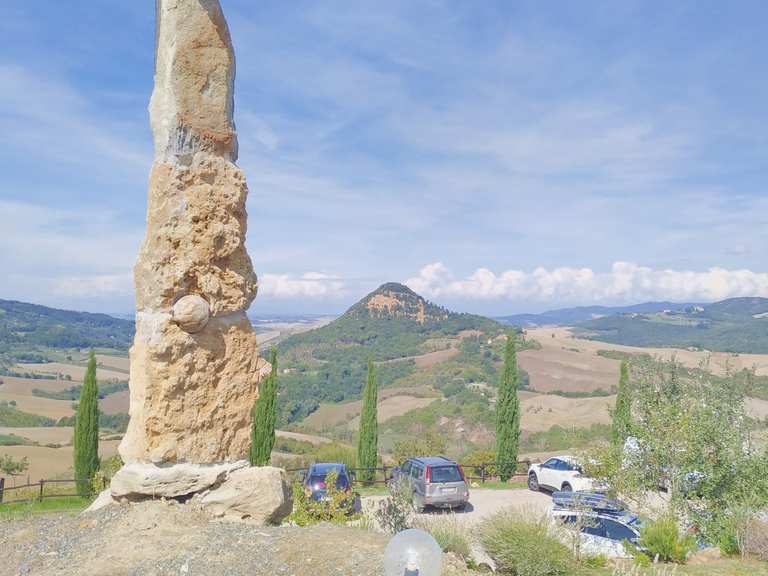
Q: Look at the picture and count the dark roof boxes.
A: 1